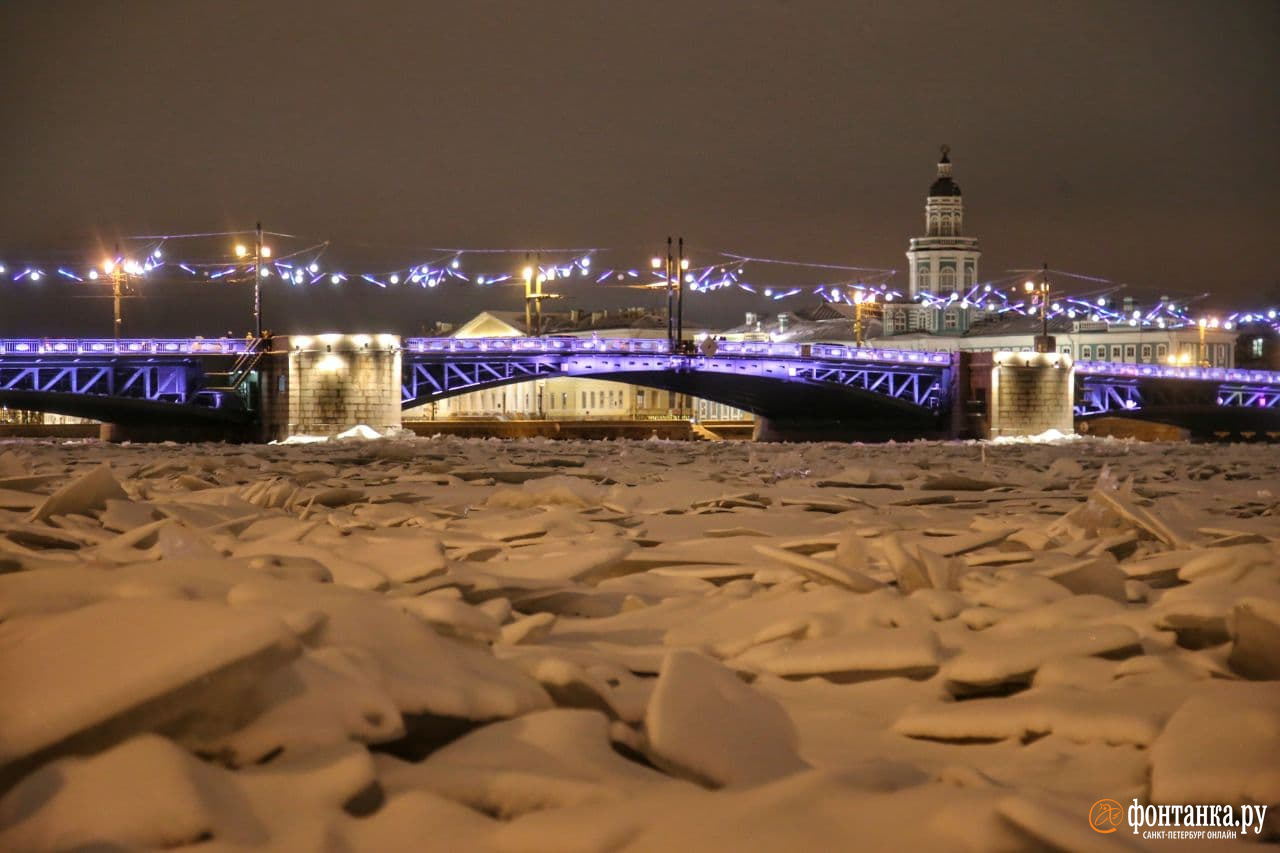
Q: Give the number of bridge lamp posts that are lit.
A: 7